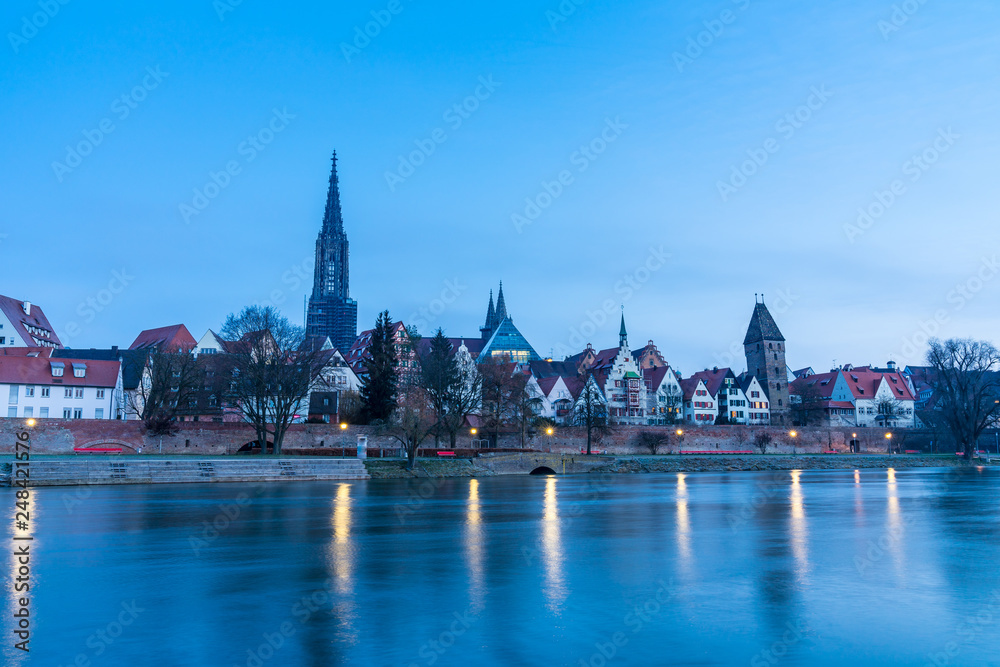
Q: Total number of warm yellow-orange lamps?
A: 8